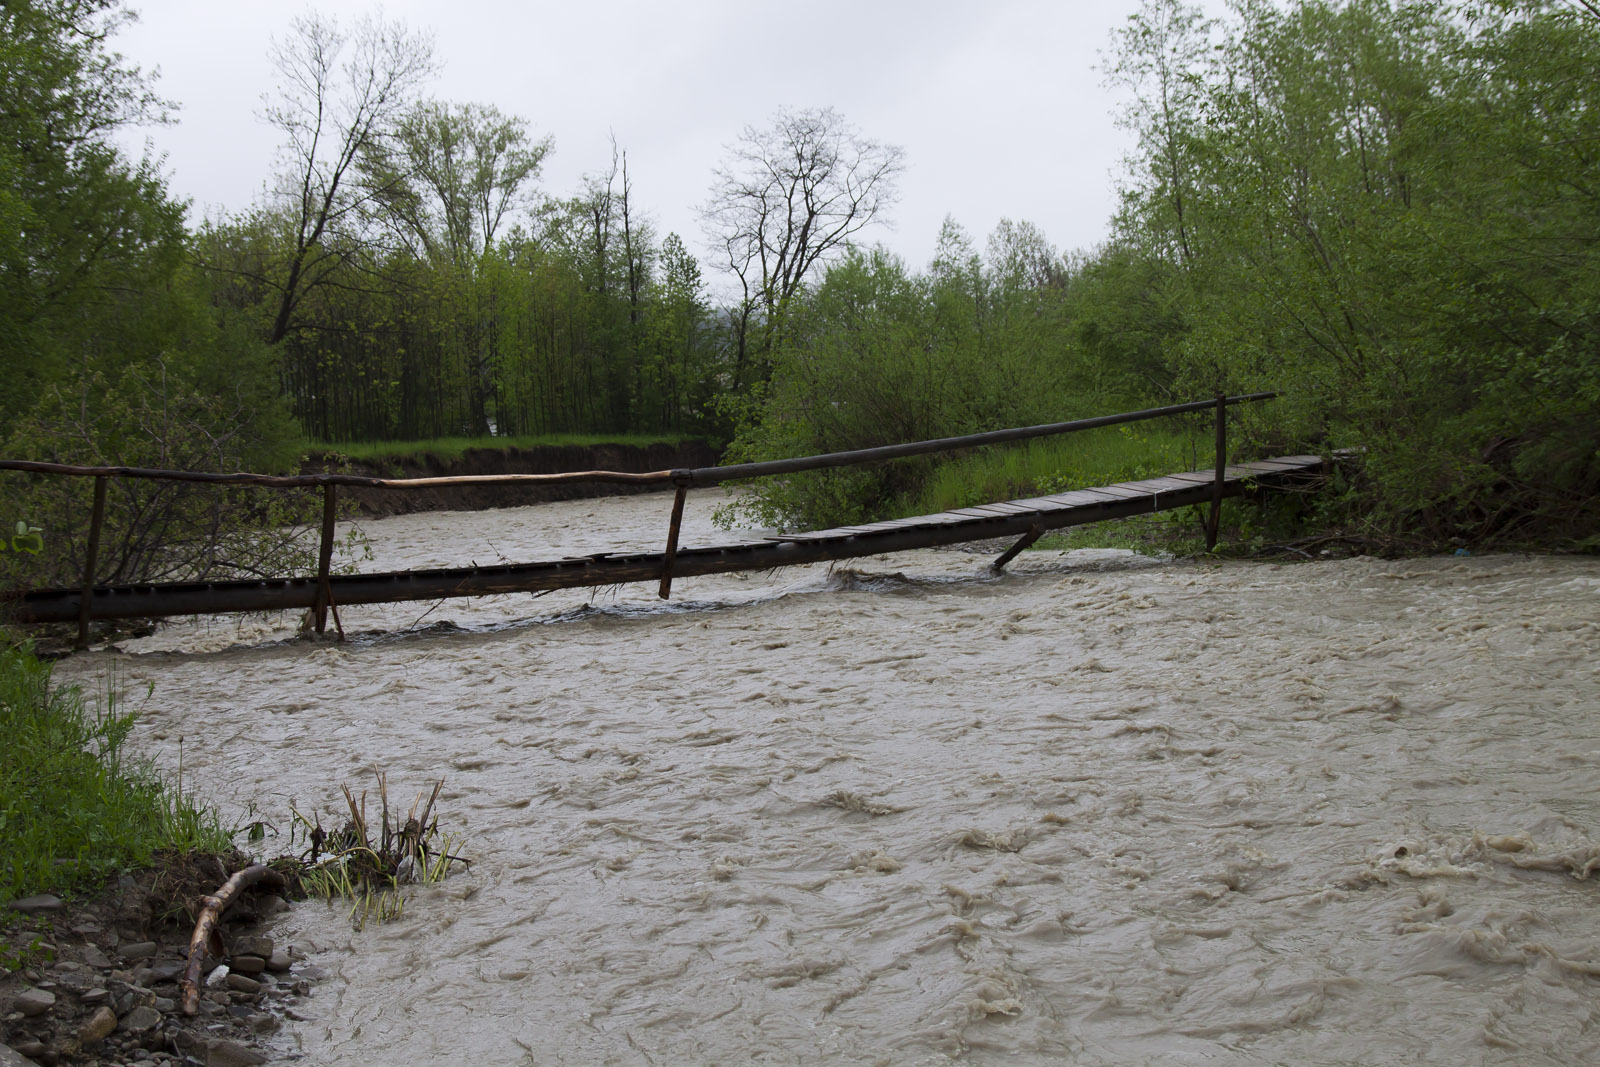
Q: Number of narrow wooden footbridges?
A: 1